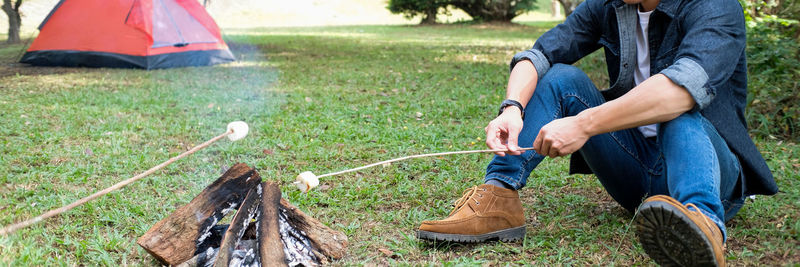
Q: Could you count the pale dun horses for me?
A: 0